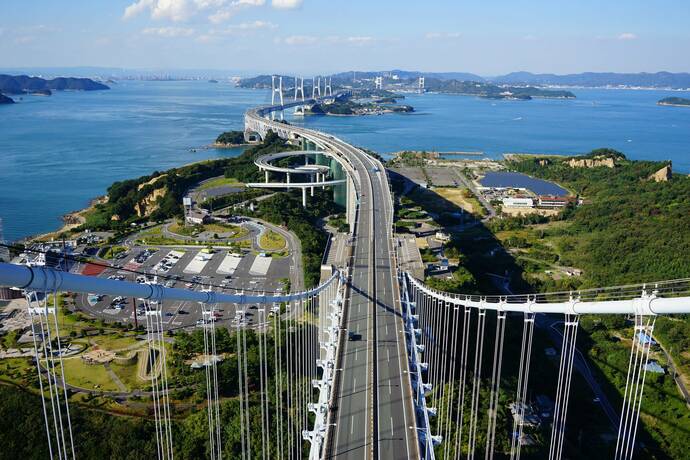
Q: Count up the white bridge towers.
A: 6